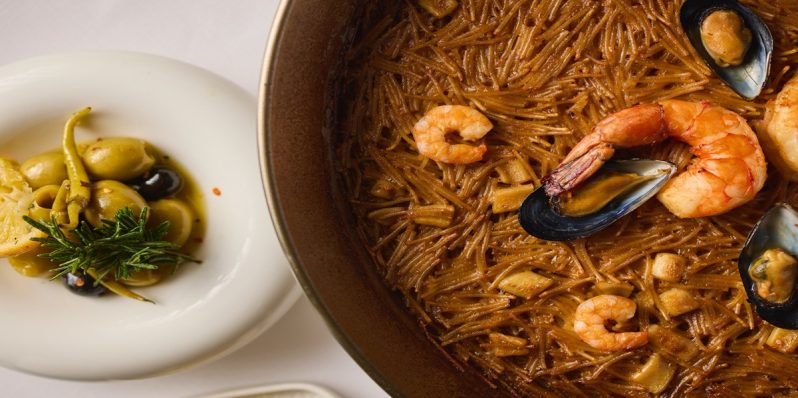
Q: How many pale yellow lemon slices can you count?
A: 1